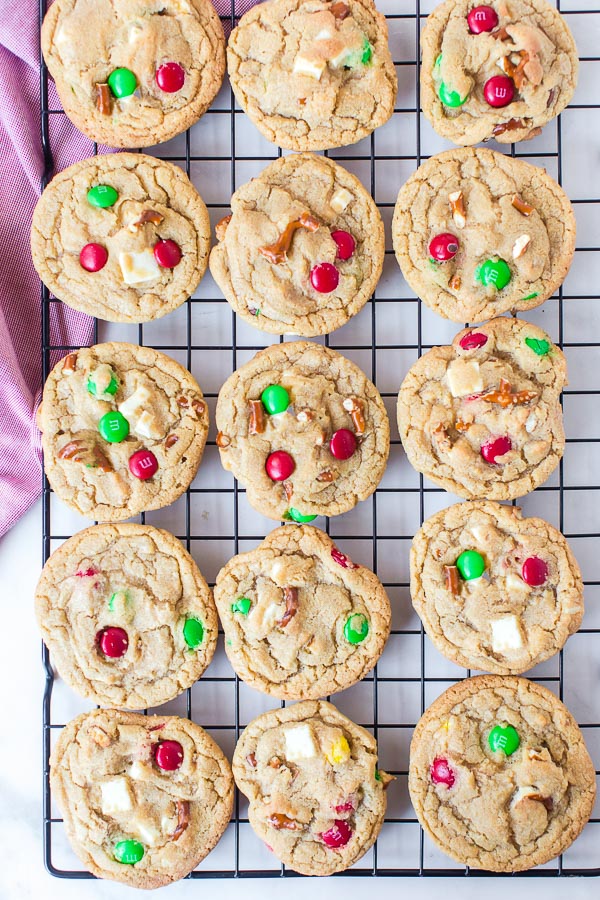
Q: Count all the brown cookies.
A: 15